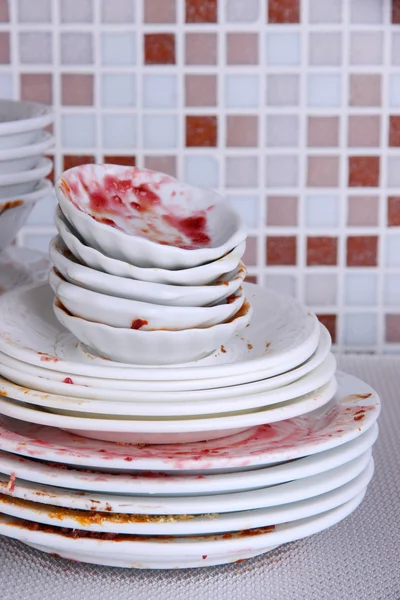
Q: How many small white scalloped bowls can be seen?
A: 5